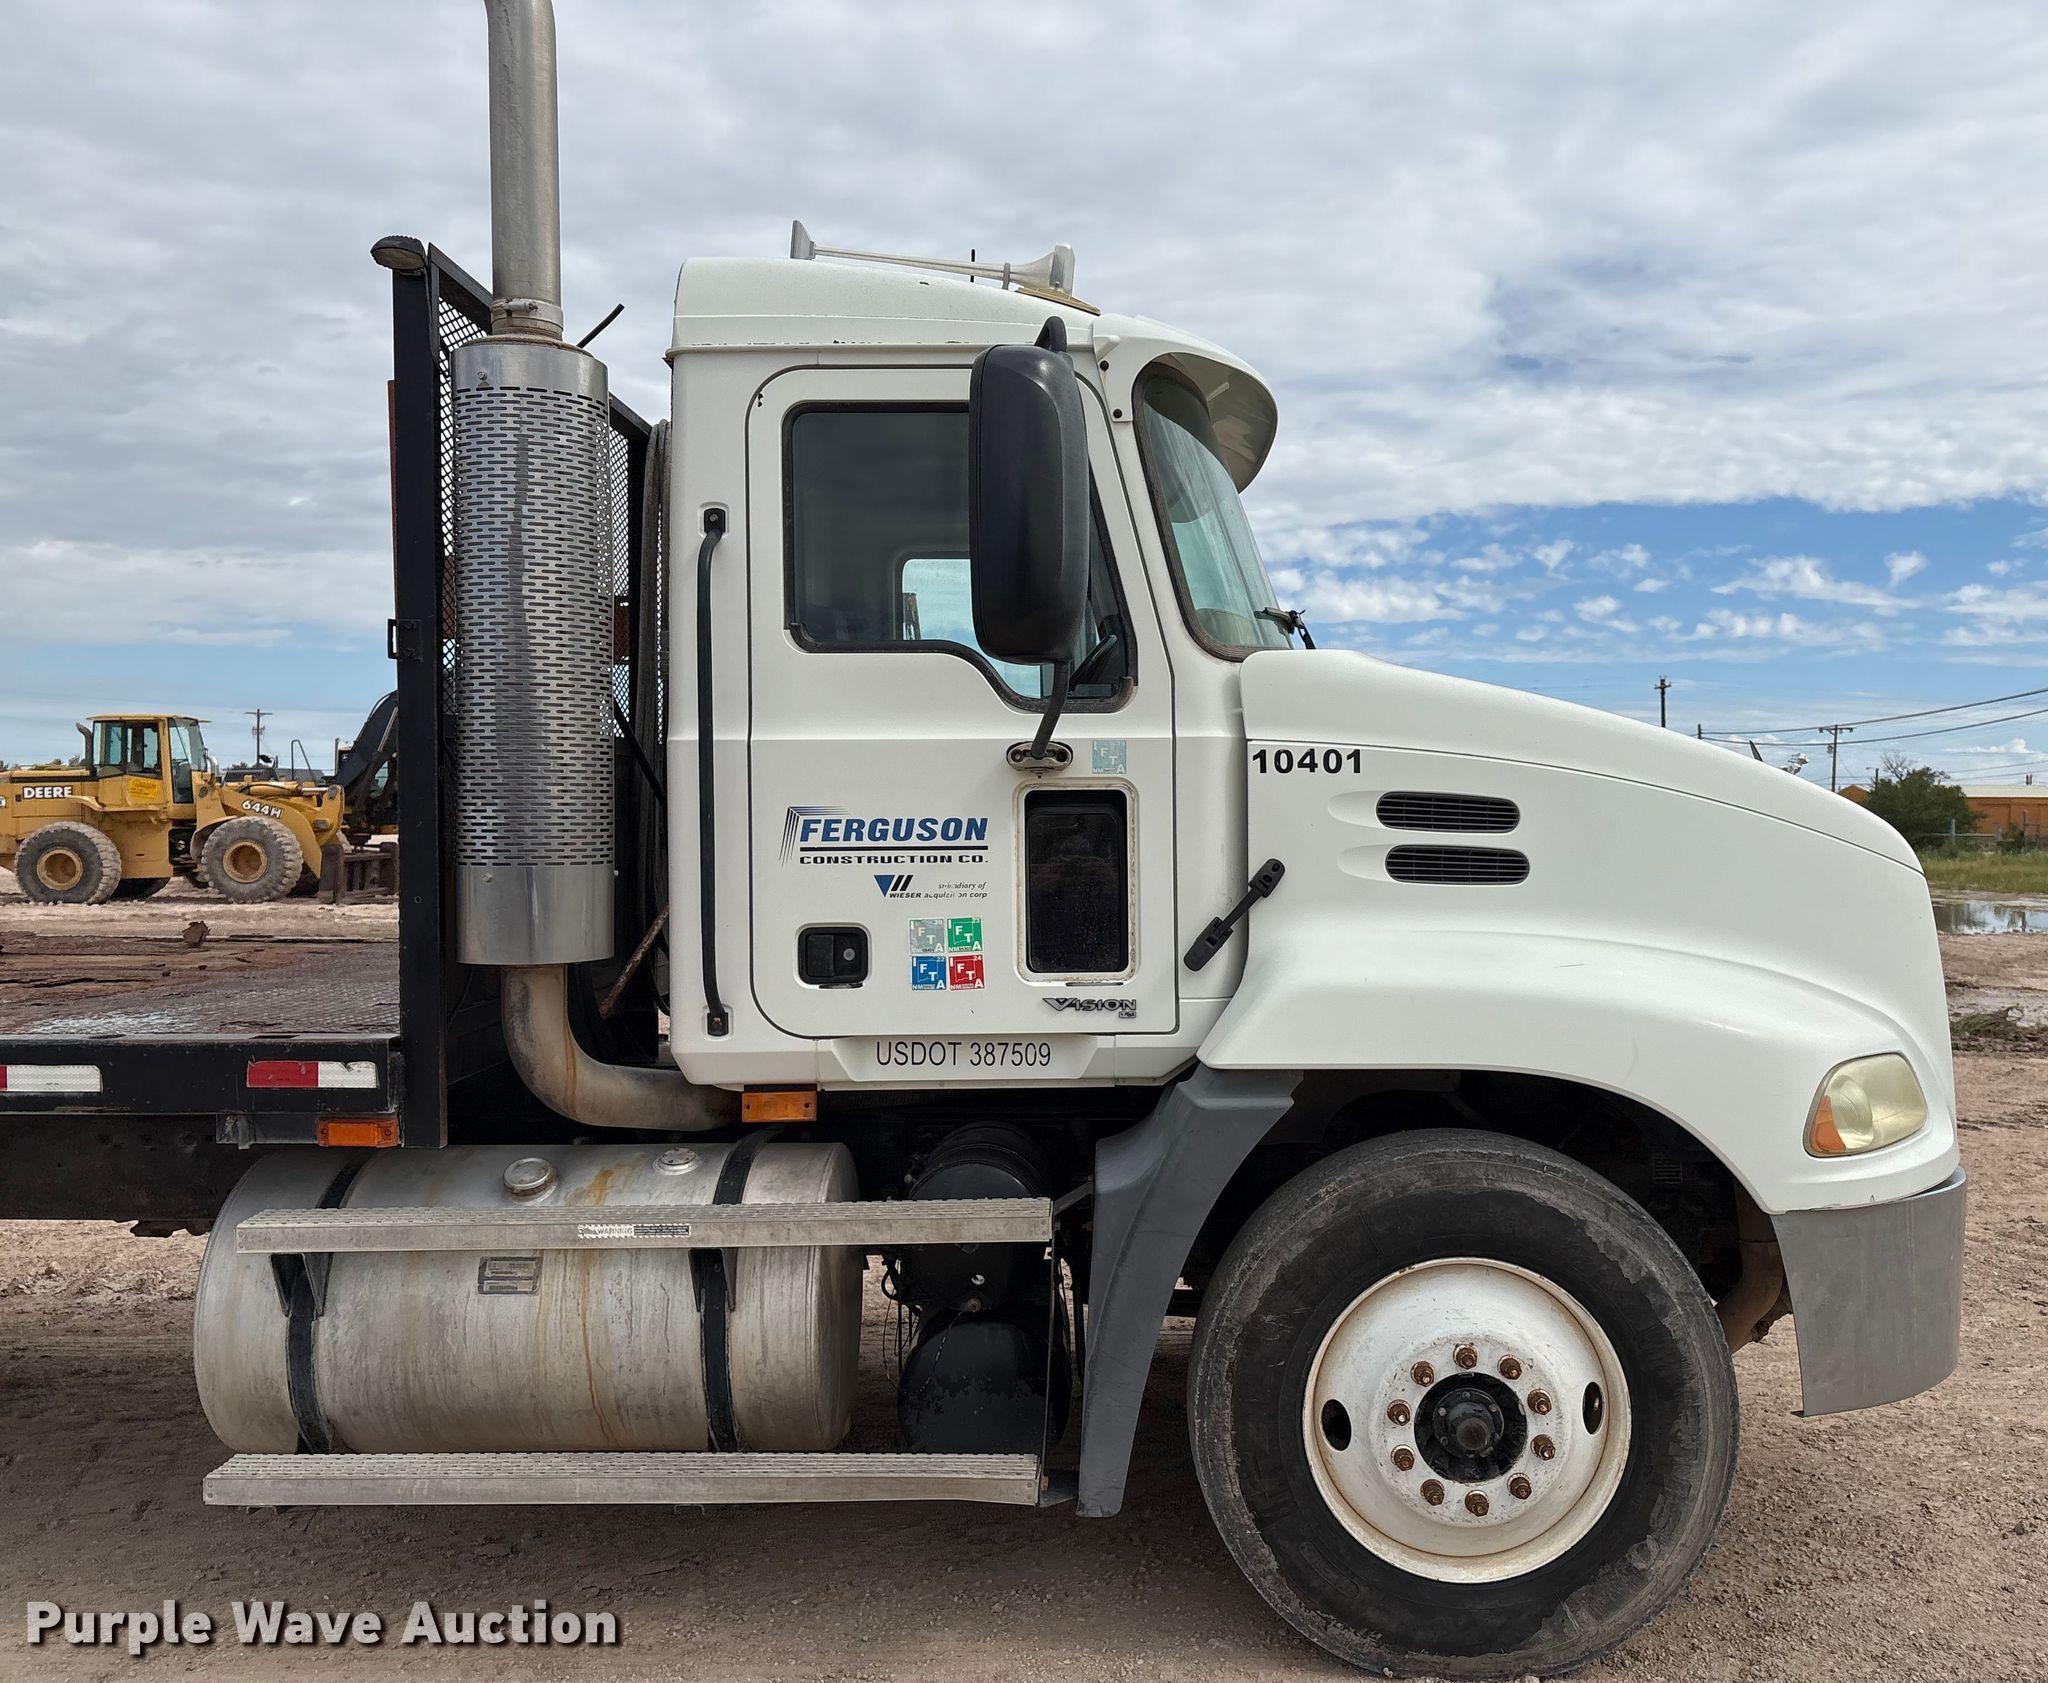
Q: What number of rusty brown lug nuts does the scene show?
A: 10